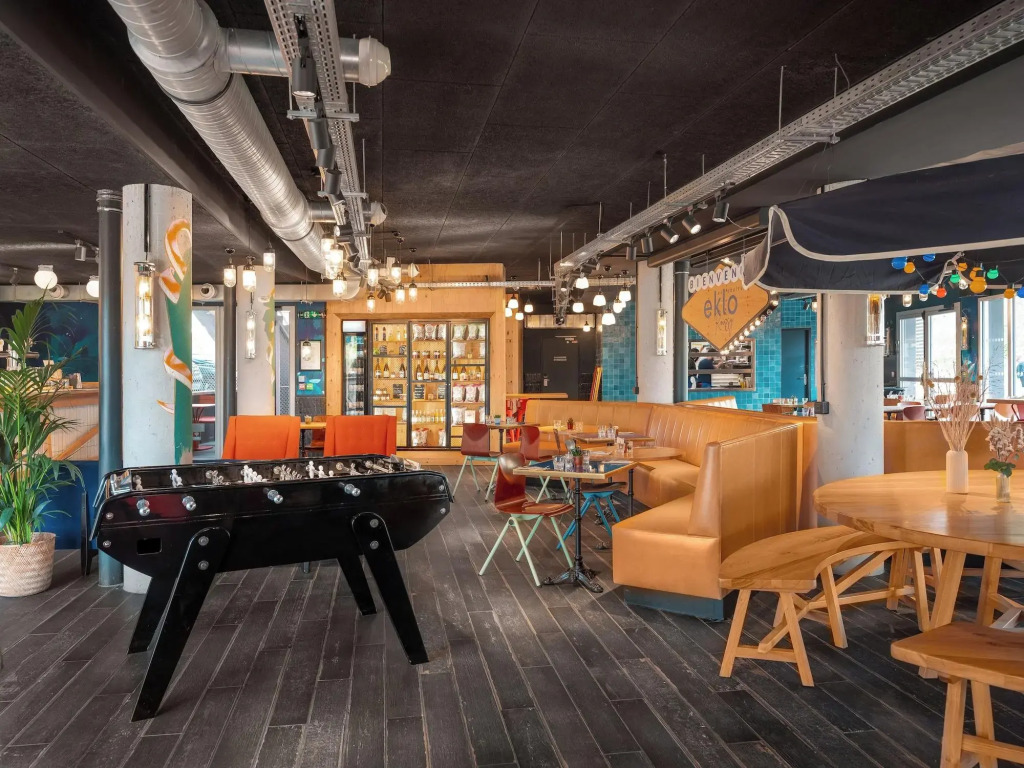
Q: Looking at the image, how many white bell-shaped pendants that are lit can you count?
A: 12